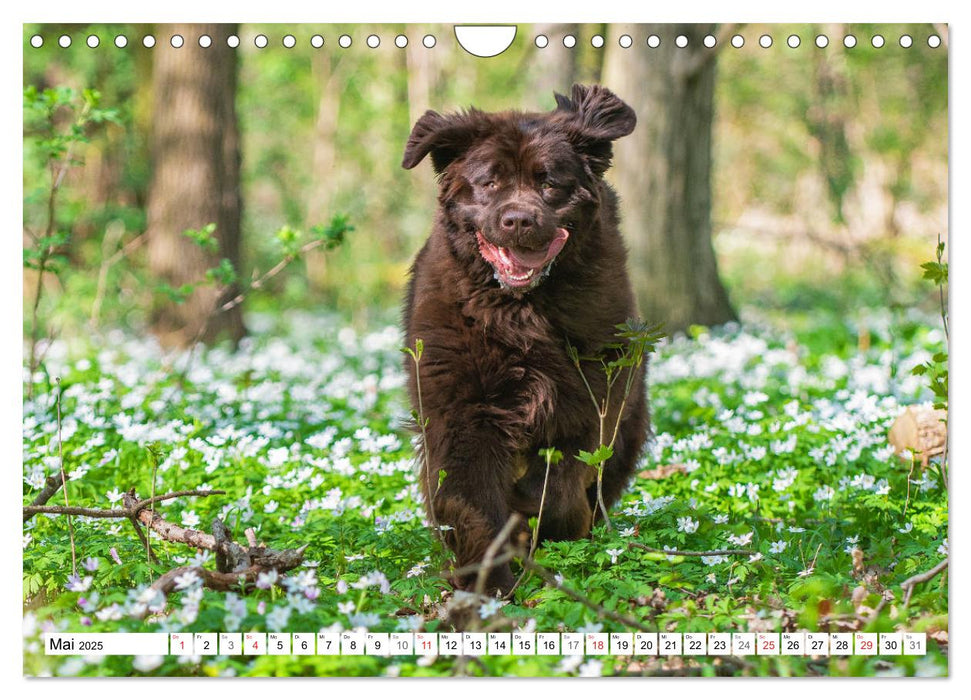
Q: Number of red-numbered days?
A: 6